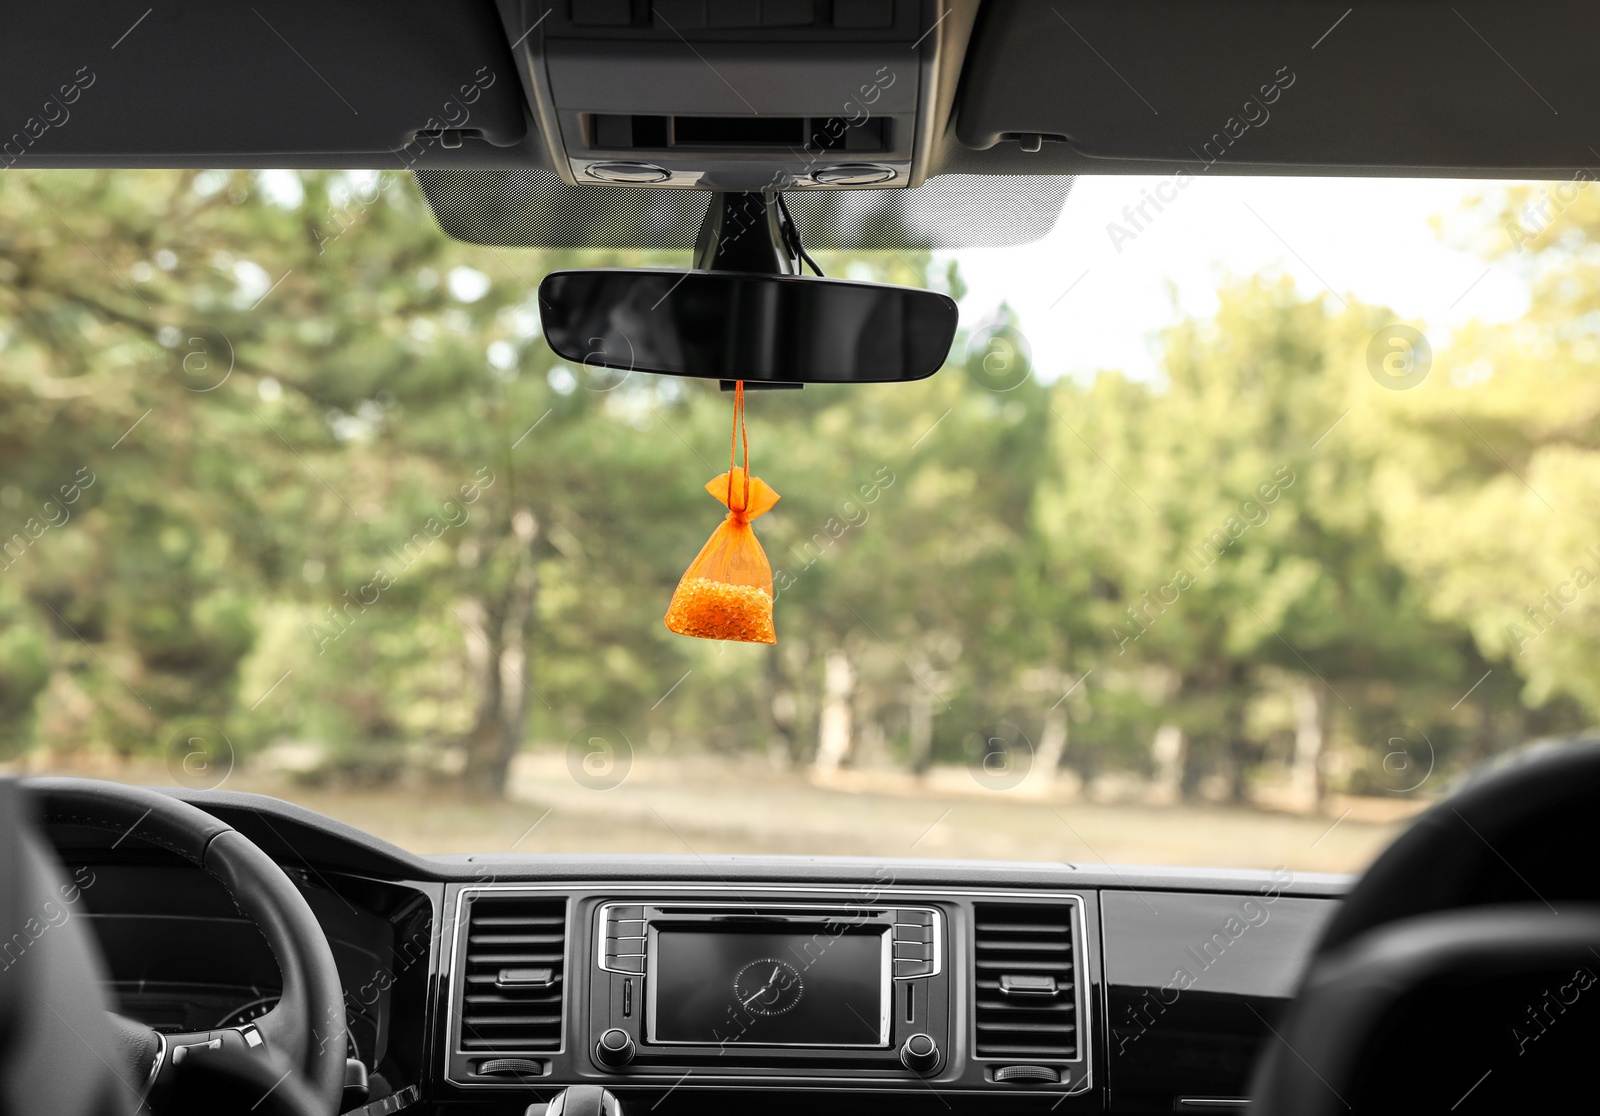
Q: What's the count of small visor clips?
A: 2